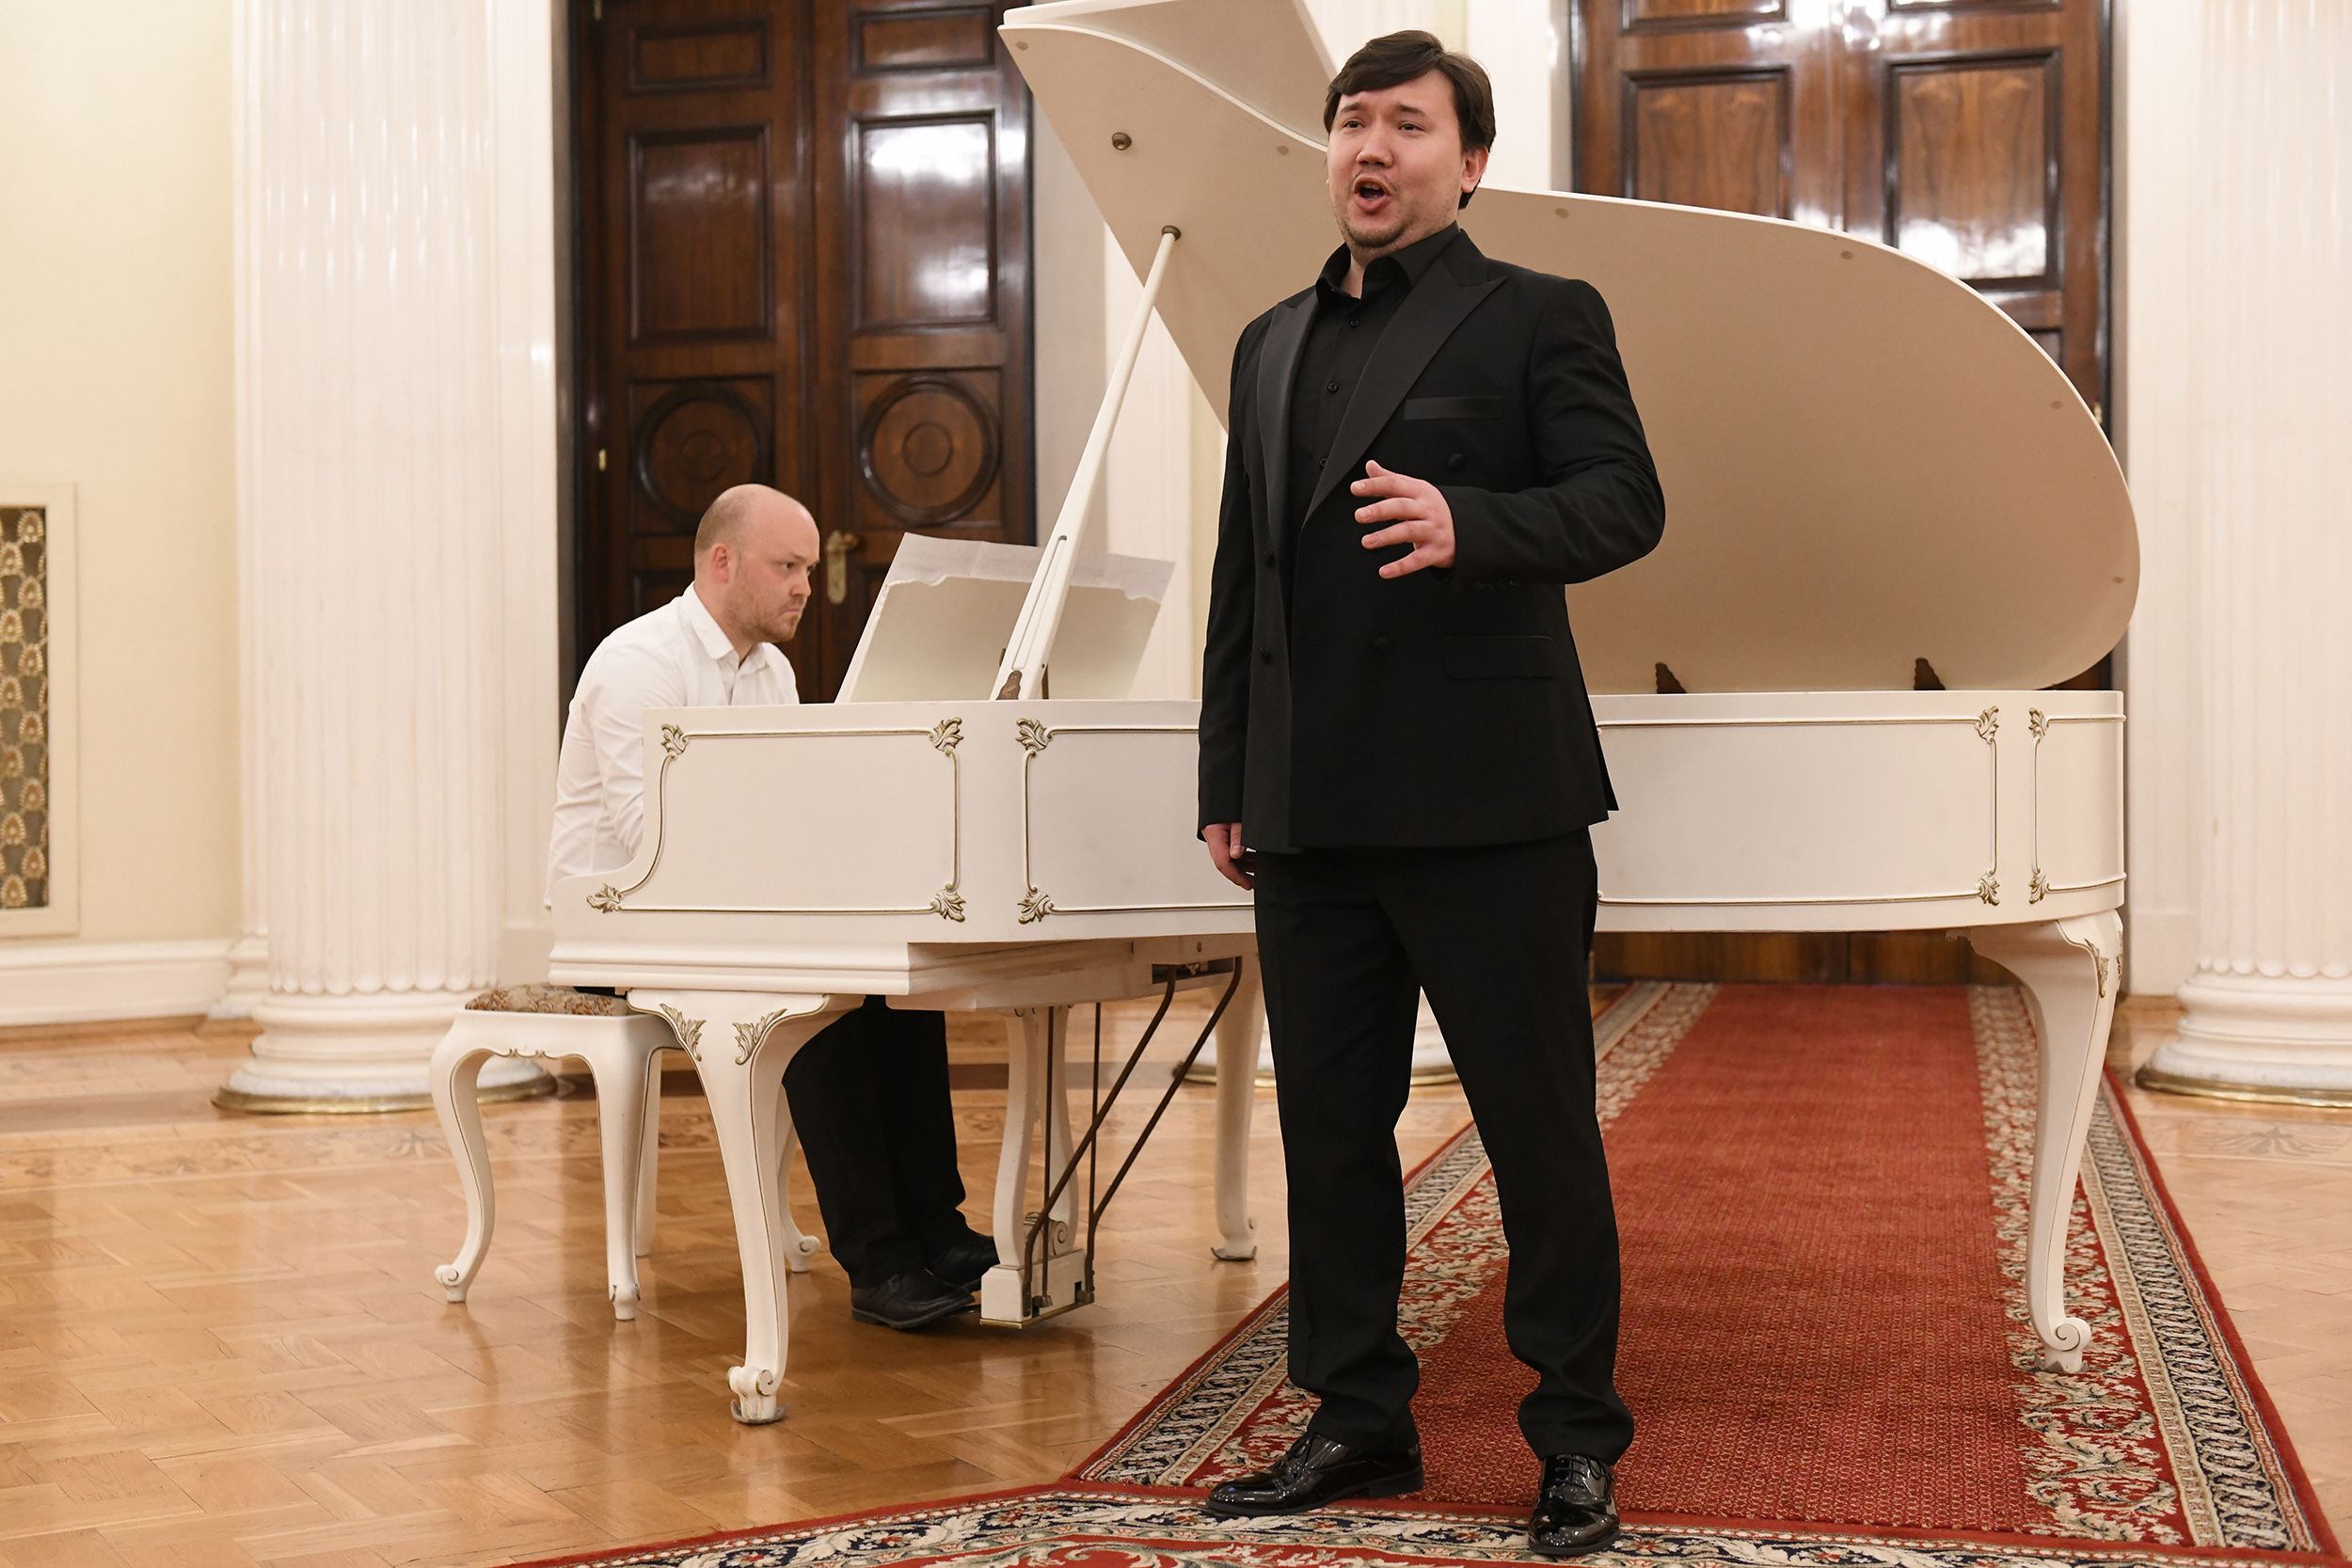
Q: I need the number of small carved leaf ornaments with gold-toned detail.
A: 14